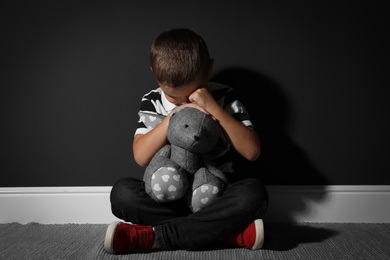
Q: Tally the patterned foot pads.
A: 2